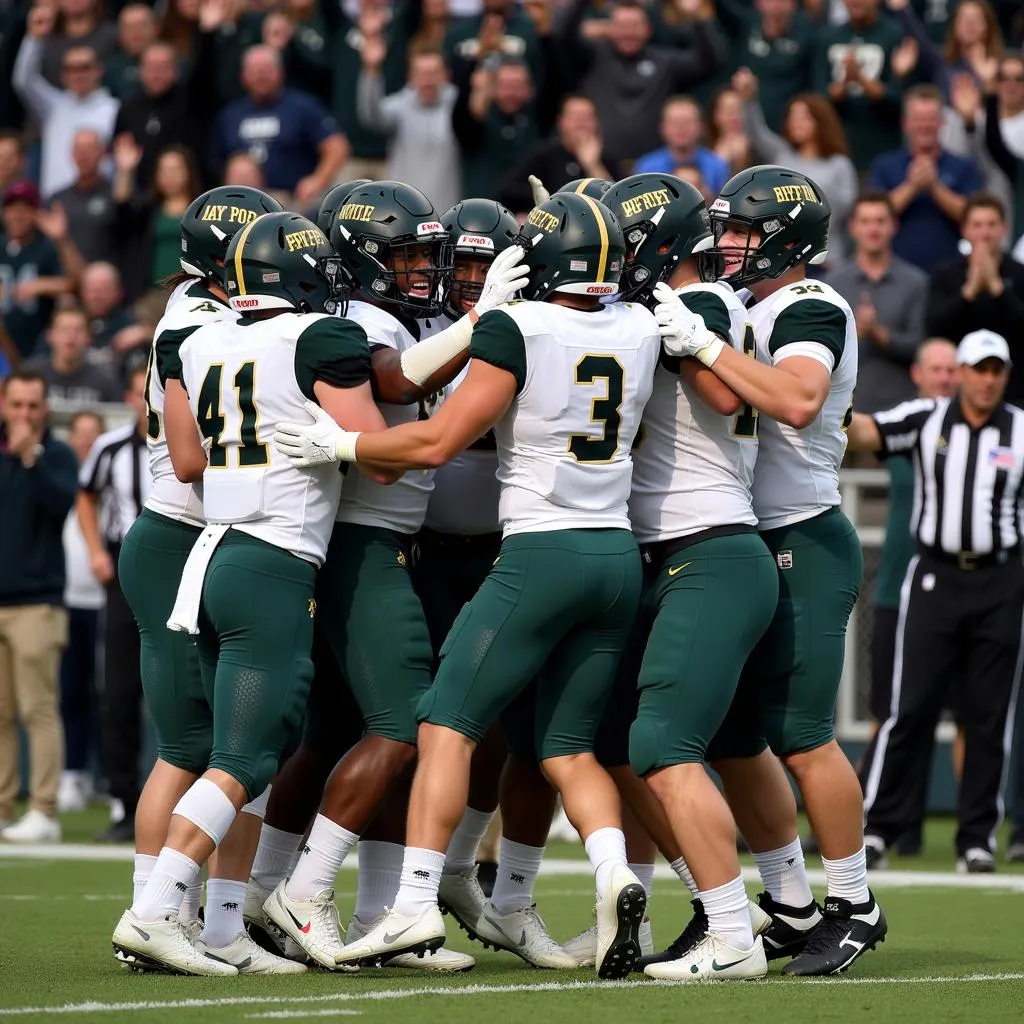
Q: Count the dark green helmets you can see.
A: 9